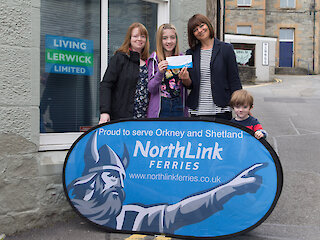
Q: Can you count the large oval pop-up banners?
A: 1